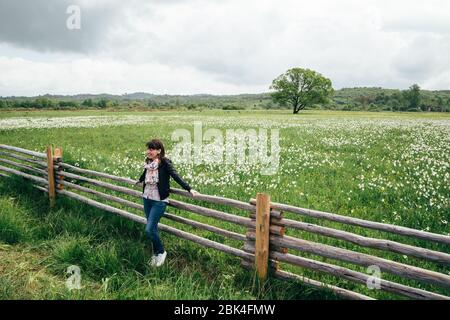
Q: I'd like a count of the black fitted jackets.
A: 1